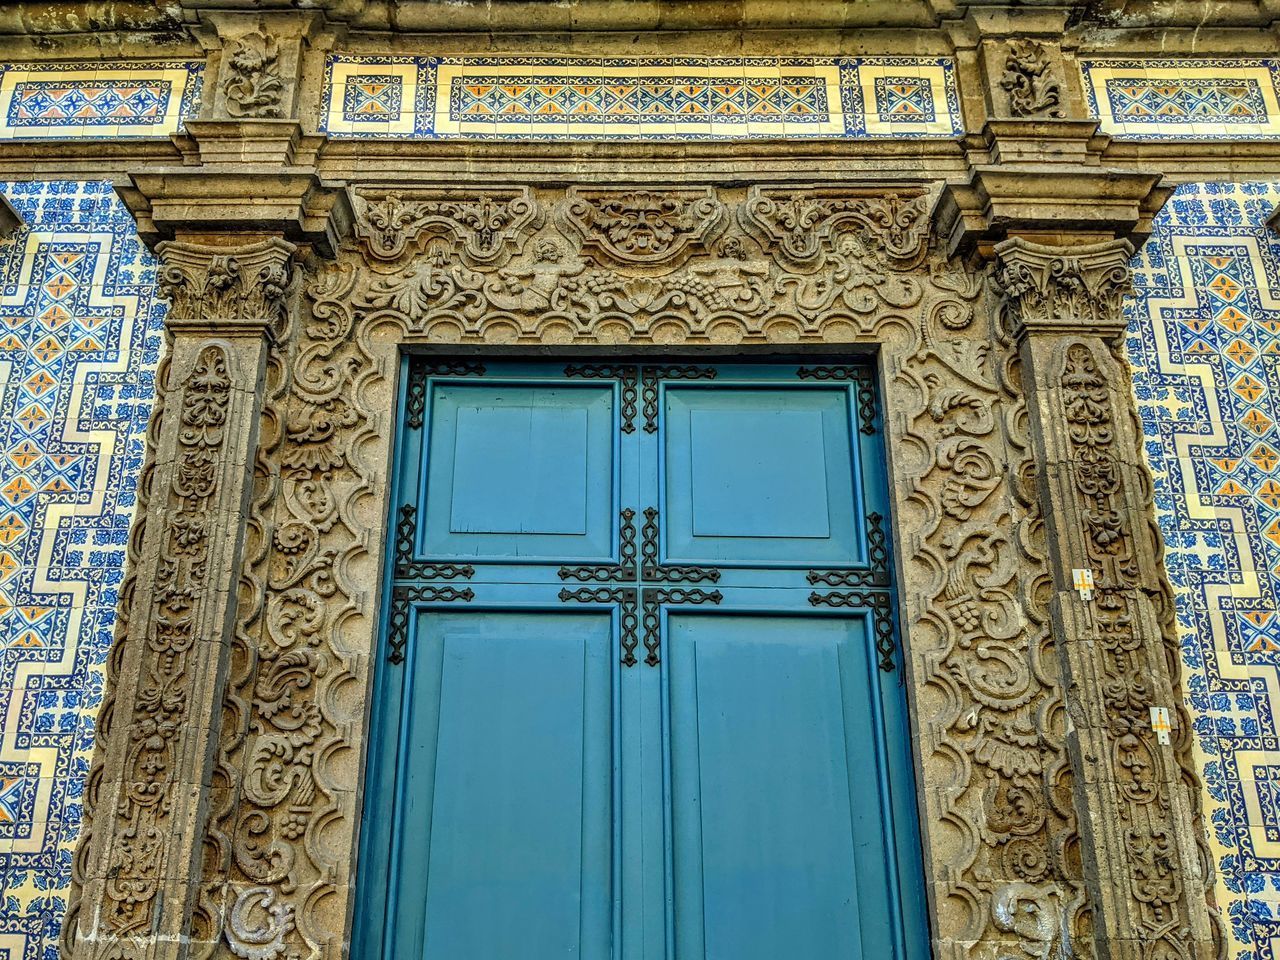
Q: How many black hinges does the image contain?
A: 12